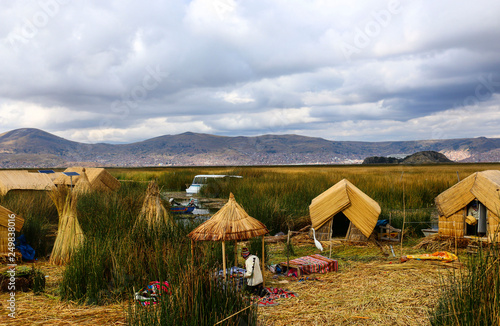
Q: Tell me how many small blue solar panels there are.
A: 2